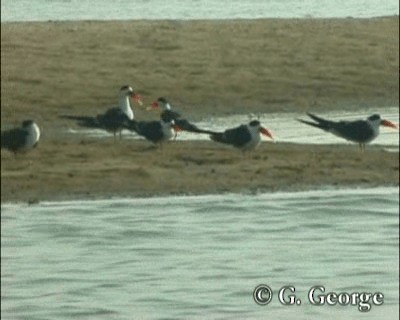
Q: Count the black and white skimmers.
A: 6